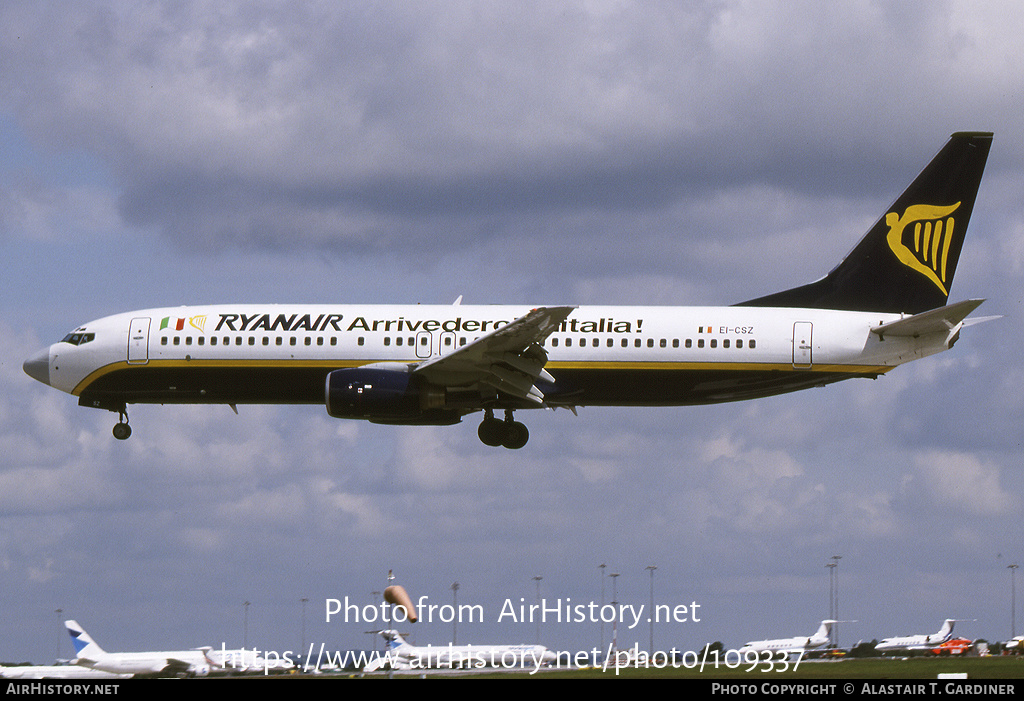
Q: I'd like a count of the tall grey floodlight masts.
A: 12